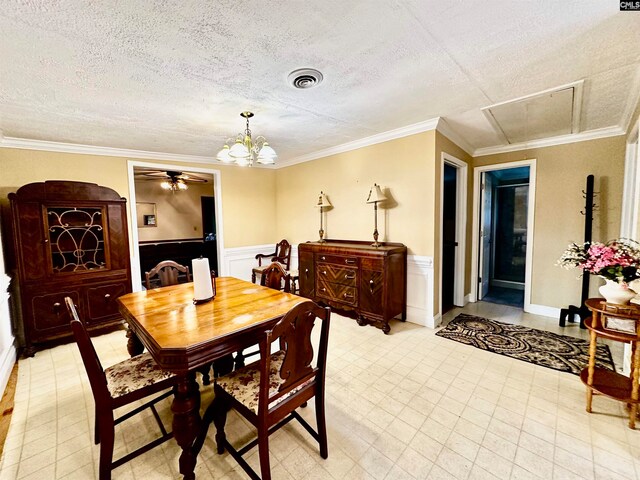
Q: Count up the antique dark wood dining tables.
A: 1